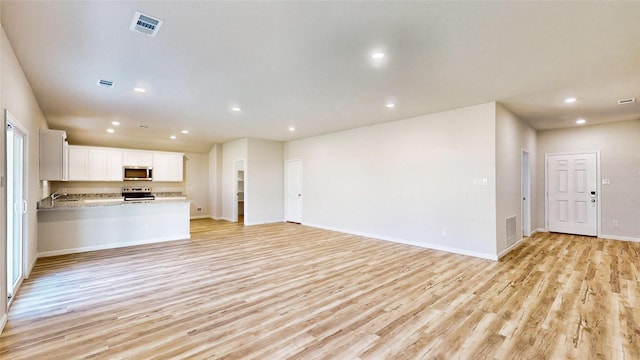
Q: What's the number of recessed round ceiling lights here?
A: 11